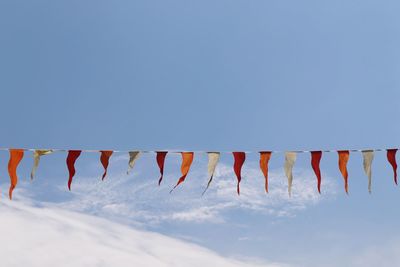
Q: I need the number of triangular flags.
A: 15